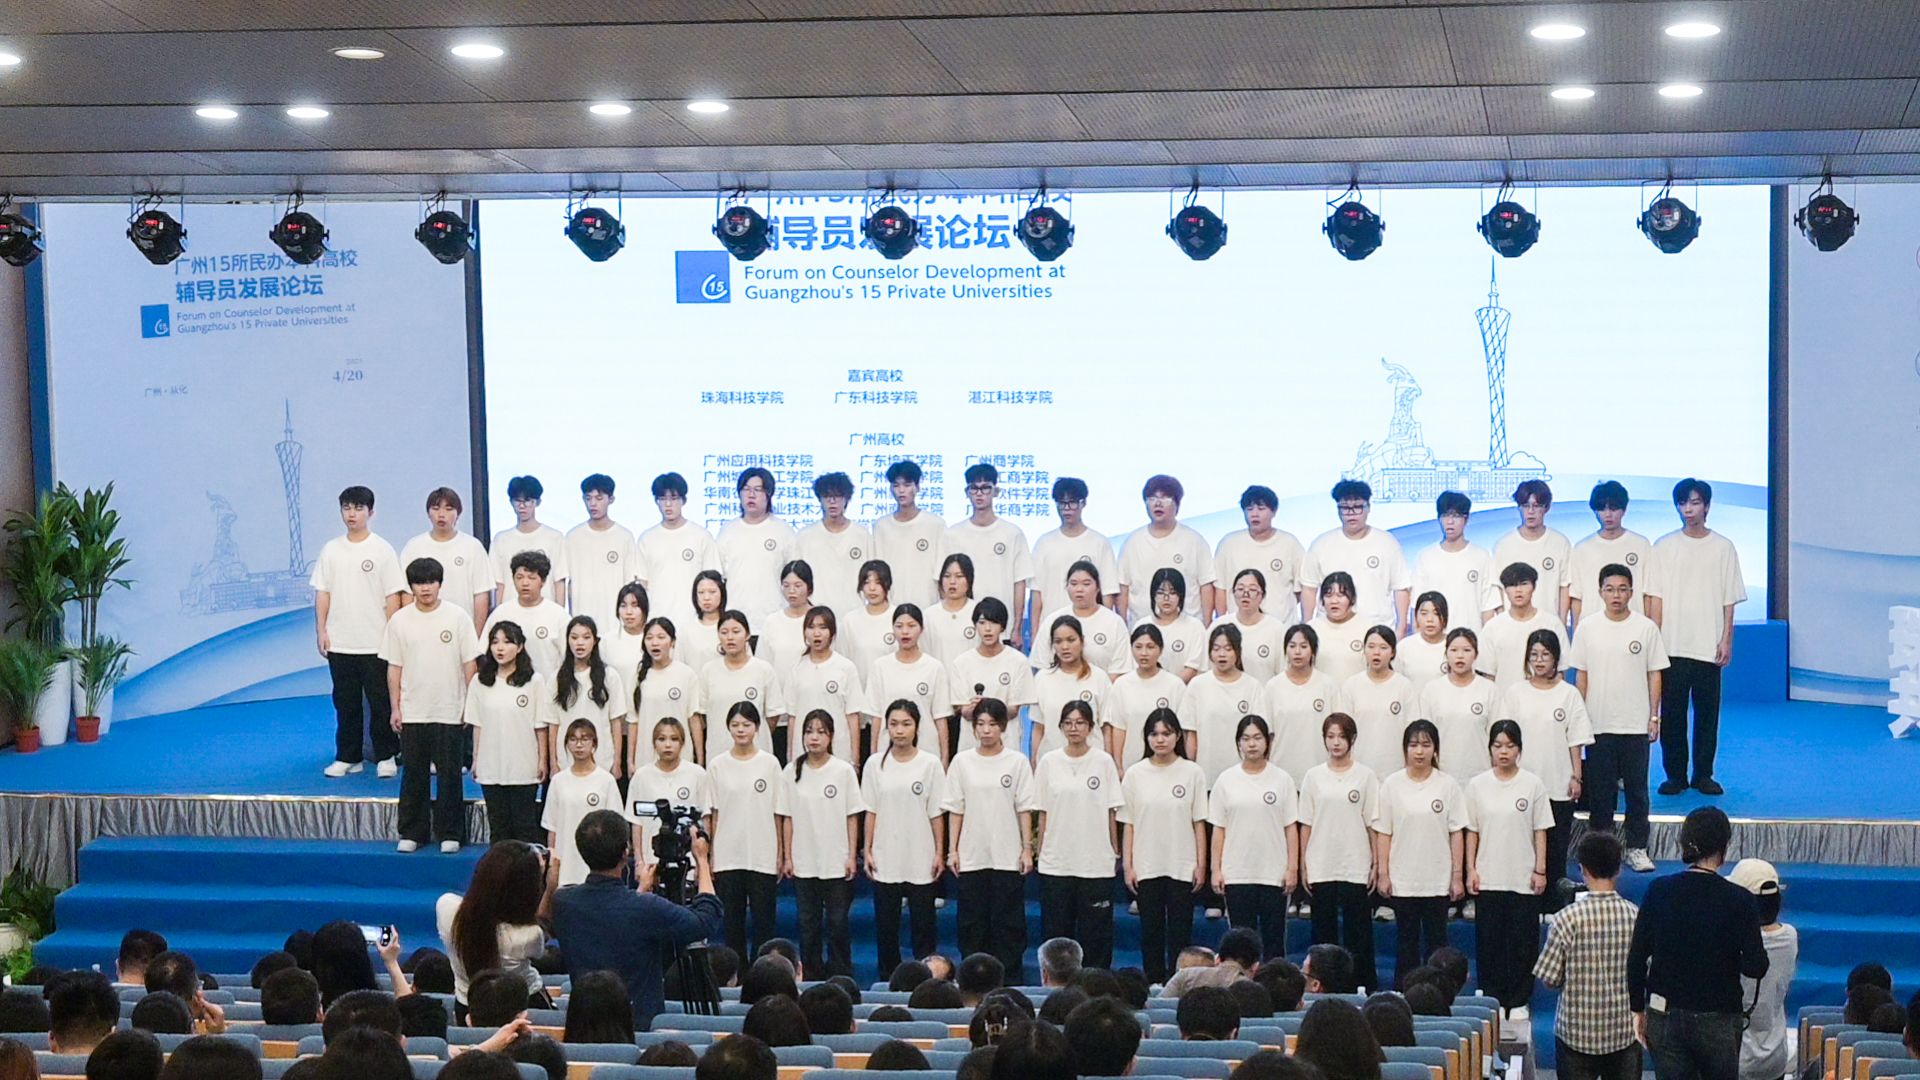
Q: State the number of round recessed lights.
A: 11